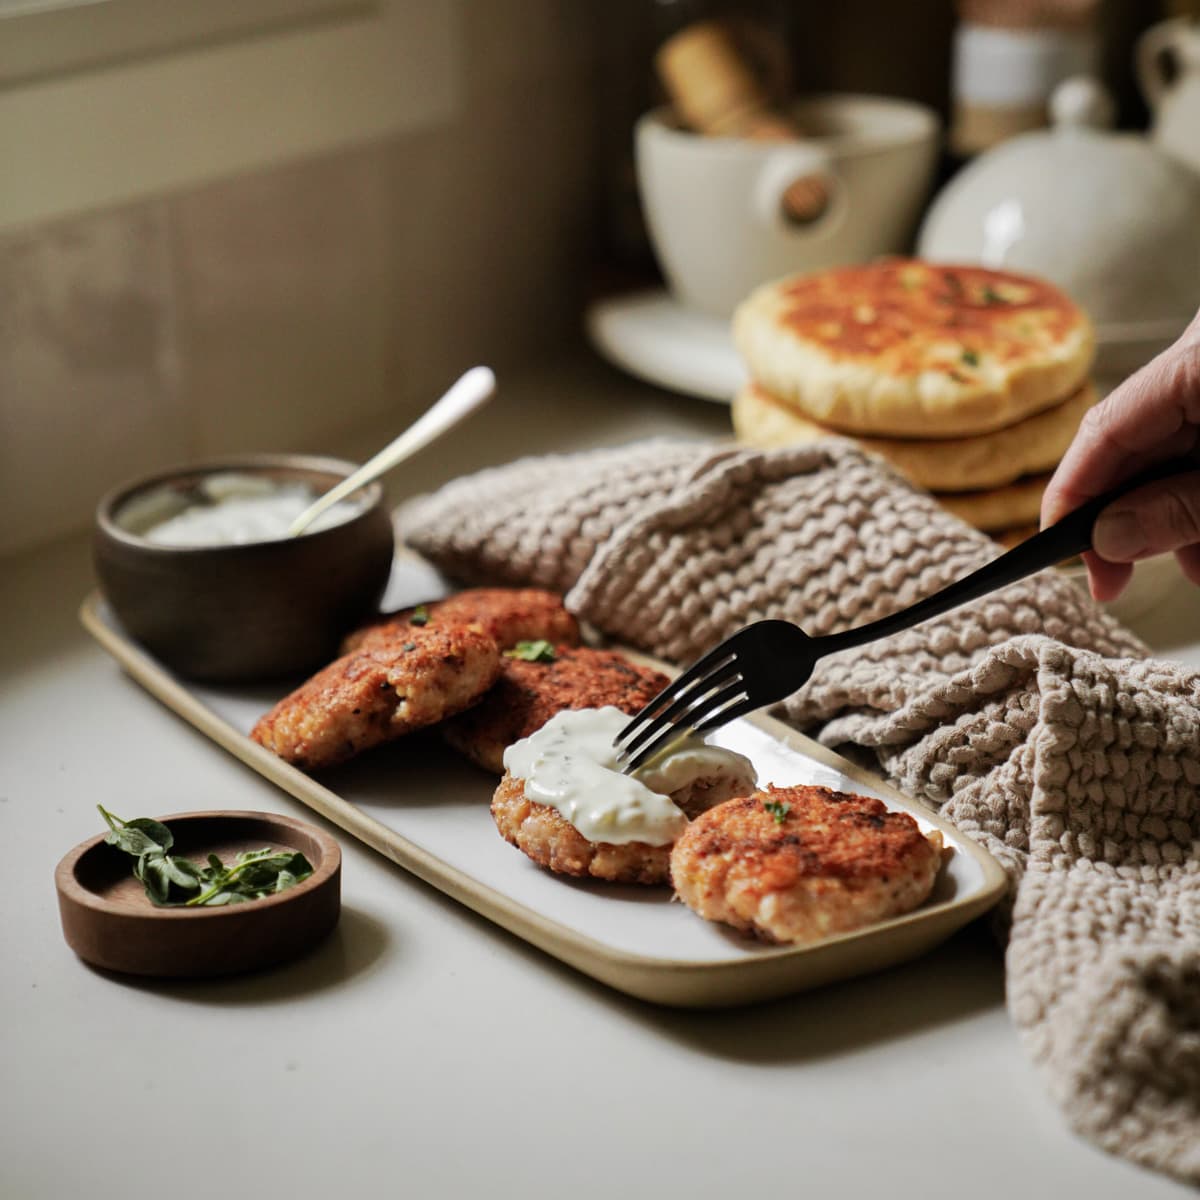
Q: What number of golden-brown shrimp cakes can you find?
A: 5